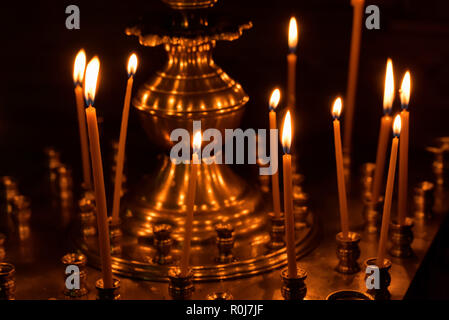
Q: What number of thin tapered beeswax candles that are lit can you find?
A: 11